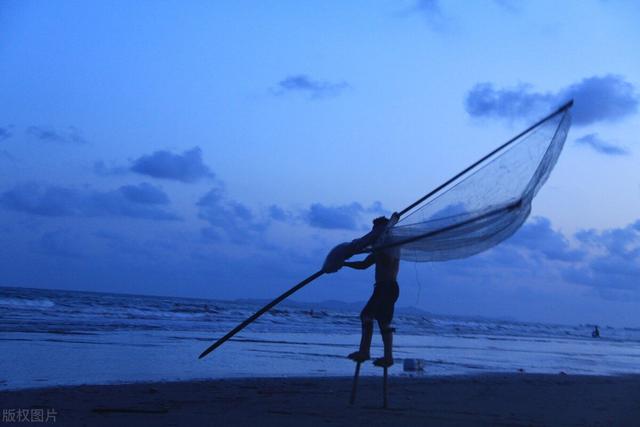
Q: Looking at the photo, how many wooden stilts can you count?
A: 2